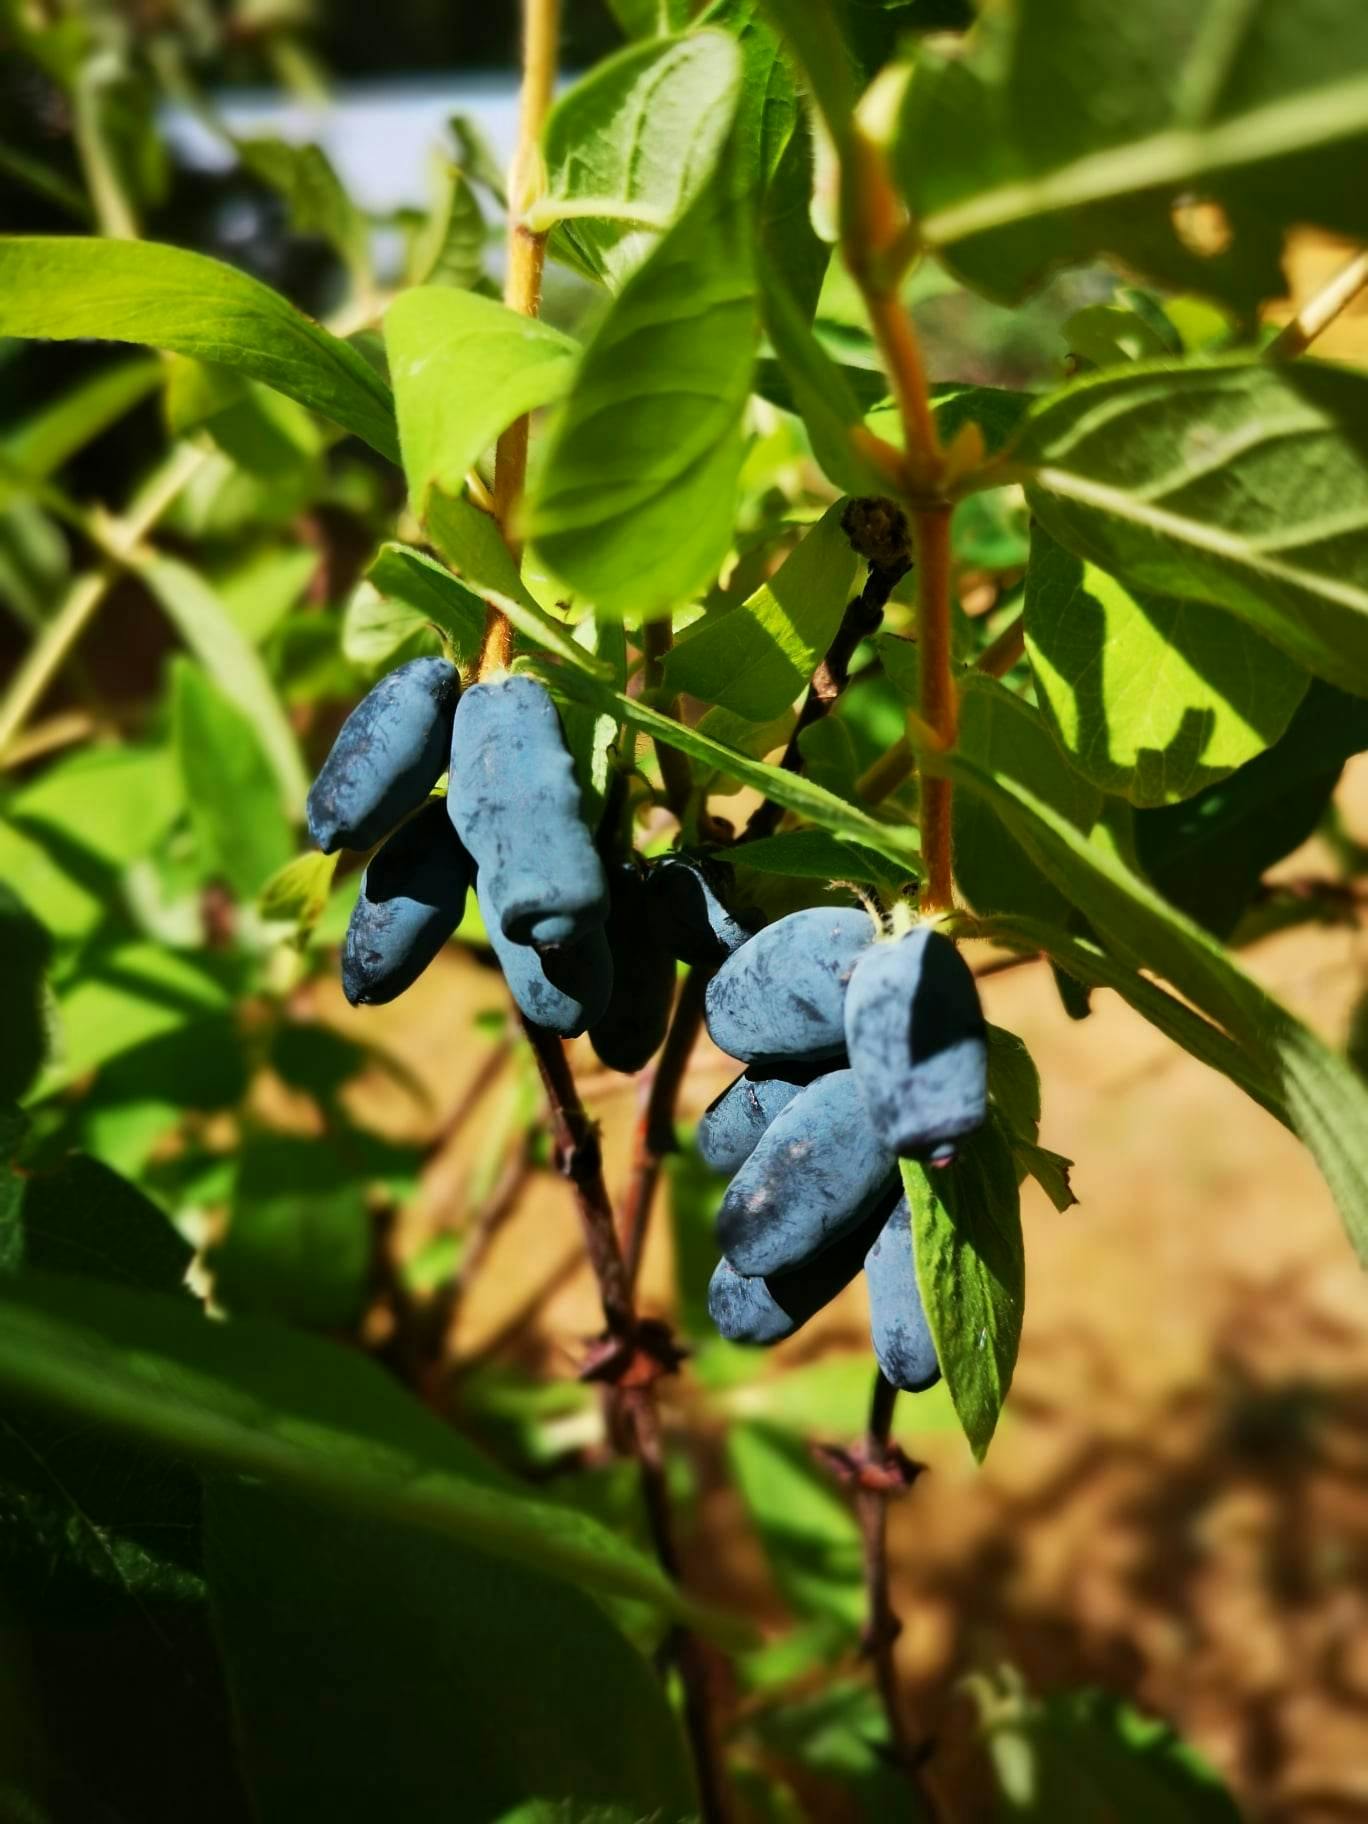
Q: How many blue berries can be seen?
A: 12